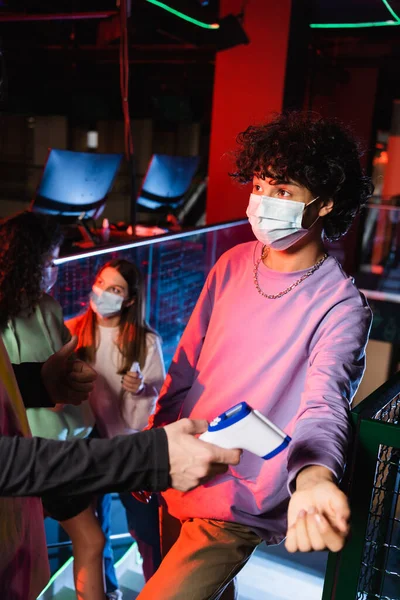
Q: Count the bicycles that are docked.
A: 0